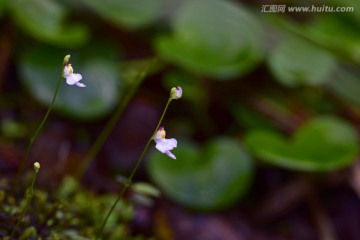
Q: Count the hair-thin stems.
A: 3